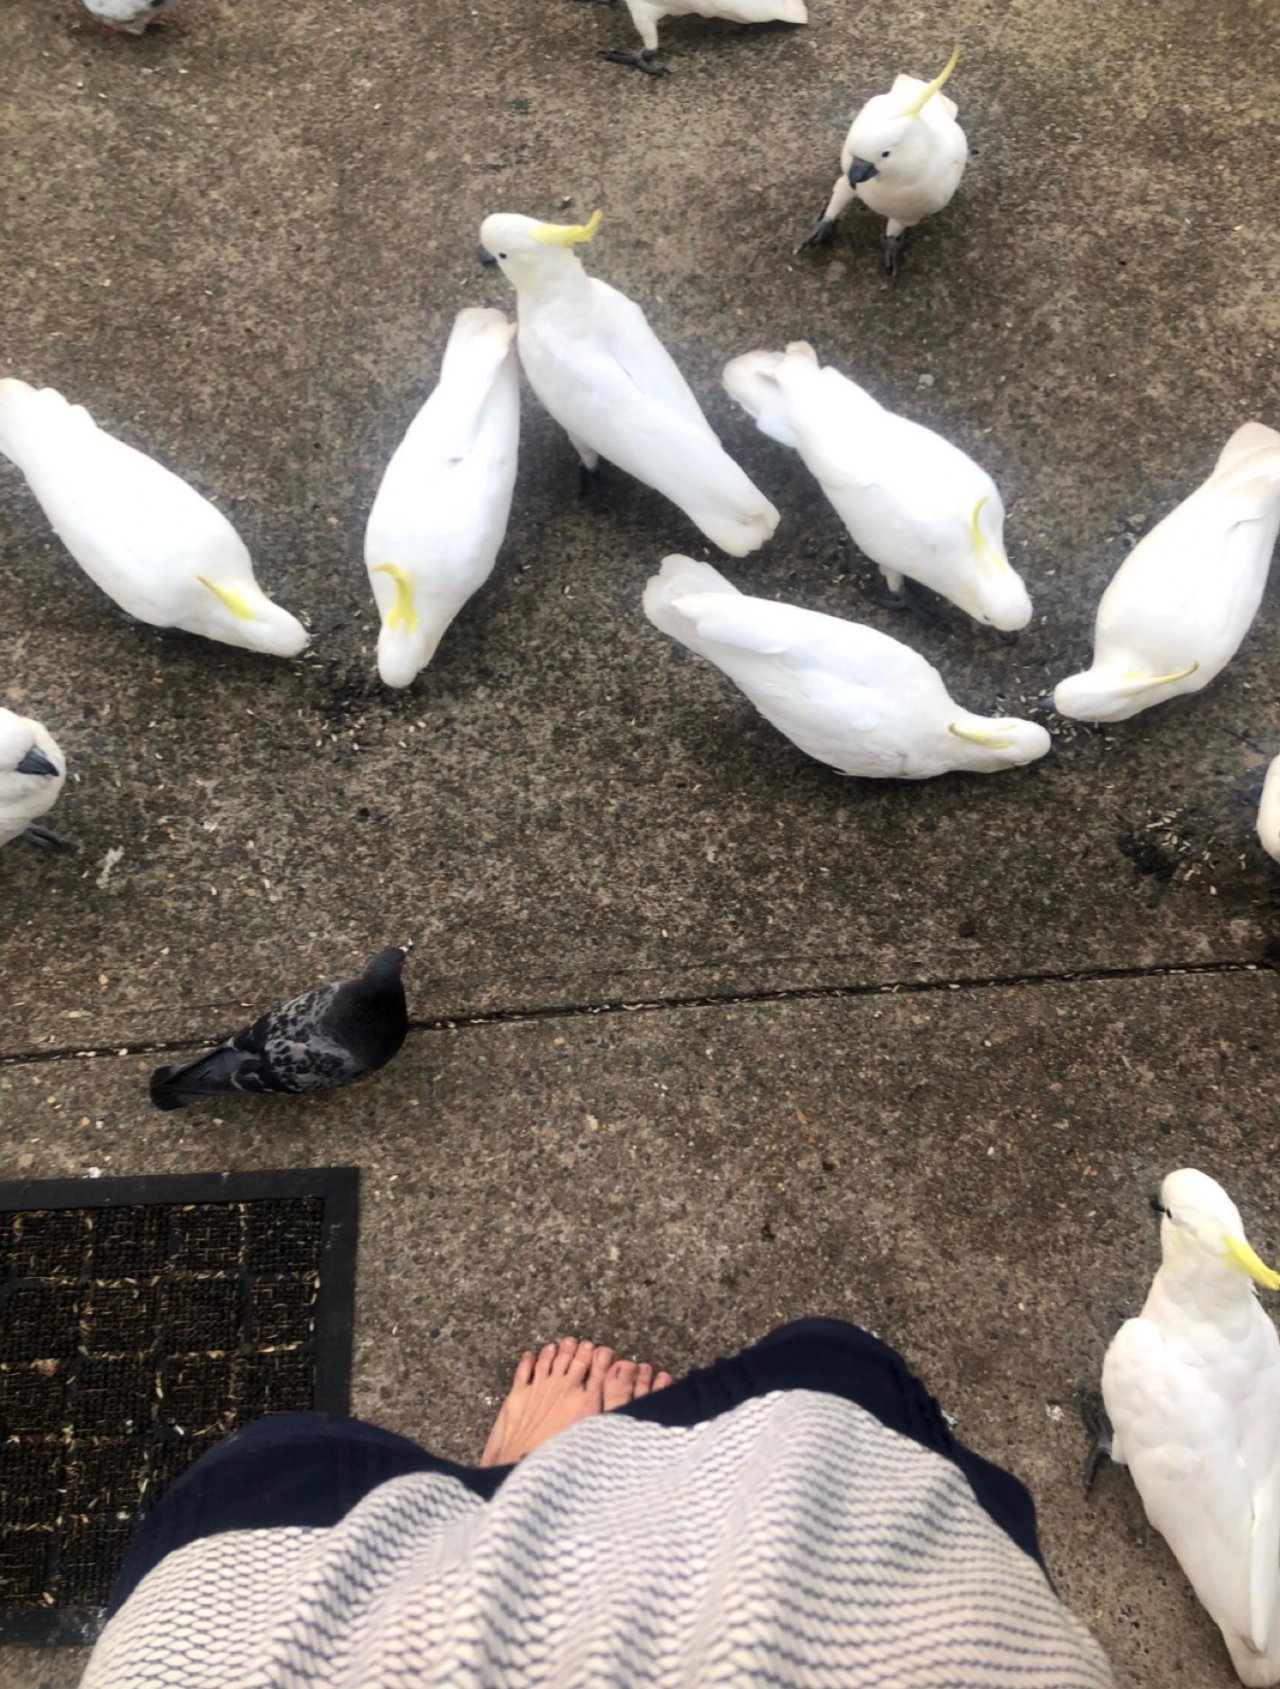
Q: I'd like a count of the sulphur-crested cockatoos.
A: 11